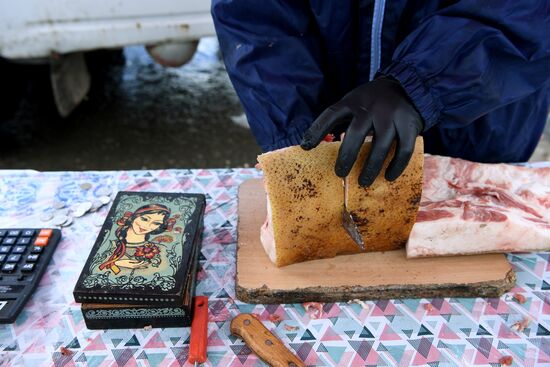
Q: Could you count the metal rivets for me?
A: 3